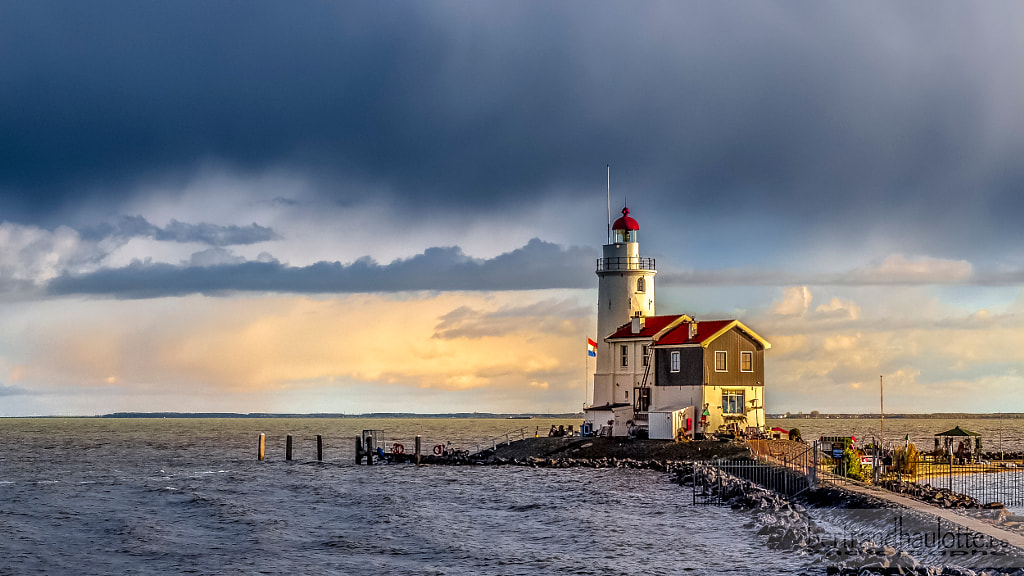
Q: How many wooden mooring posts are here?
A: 6